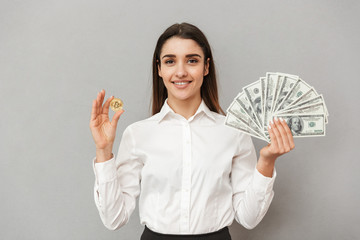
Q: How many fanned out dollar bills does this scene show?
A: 13